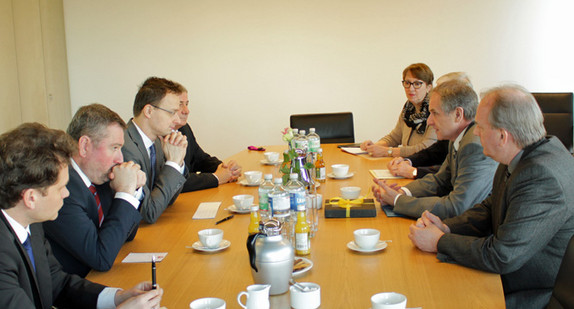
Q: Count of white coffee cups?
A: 9